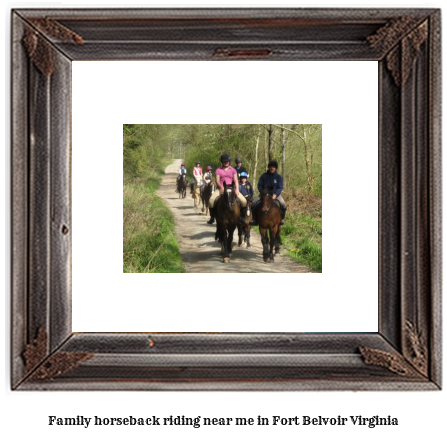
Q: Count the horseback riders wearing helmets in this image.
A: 7